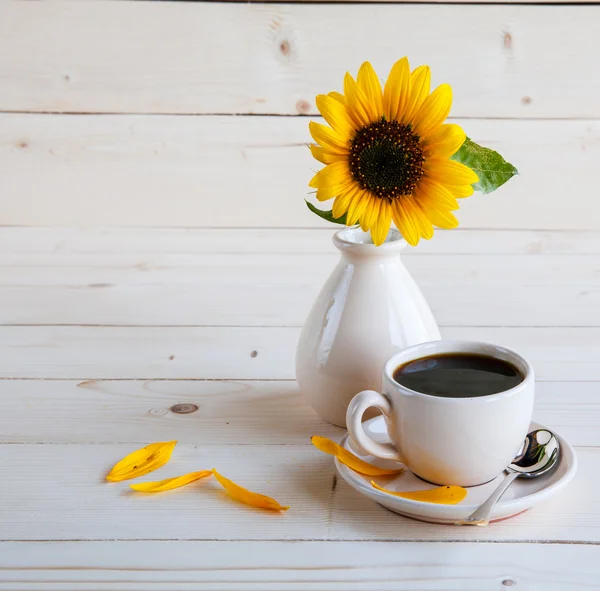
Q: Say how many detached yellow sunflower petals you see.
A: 5